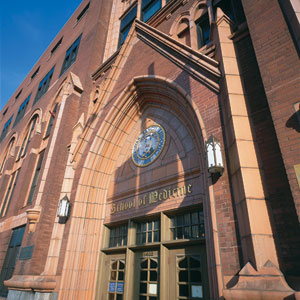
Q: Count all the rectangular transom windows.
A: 3